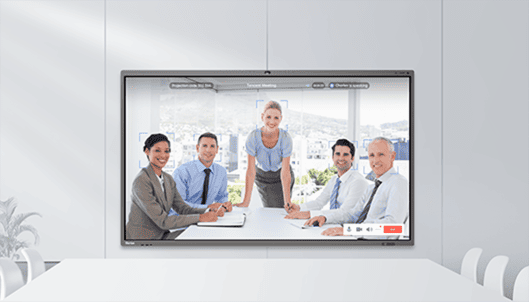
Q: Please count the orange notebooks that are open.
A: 0